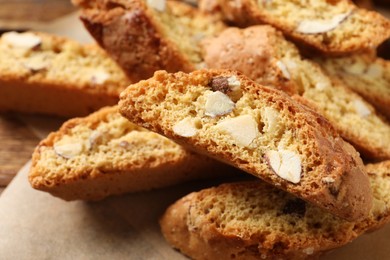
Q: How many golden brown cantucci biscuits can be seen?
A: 8